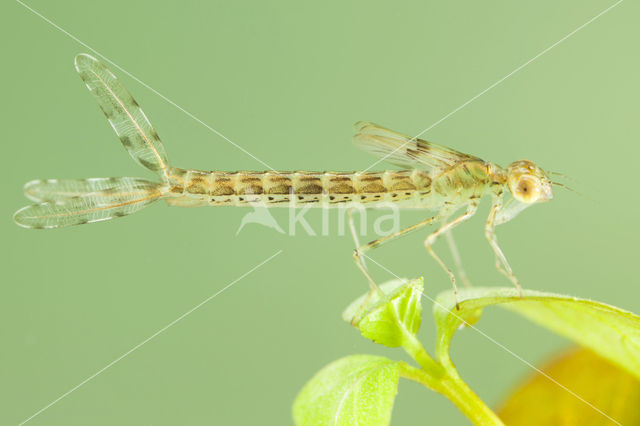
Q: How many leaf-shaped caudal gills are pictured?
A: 3